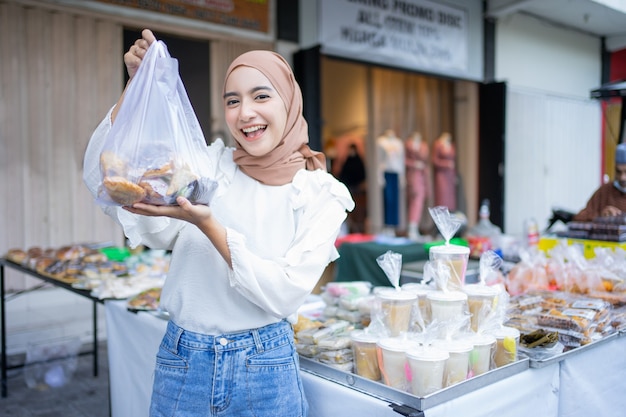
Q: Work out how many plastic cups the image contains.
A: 11